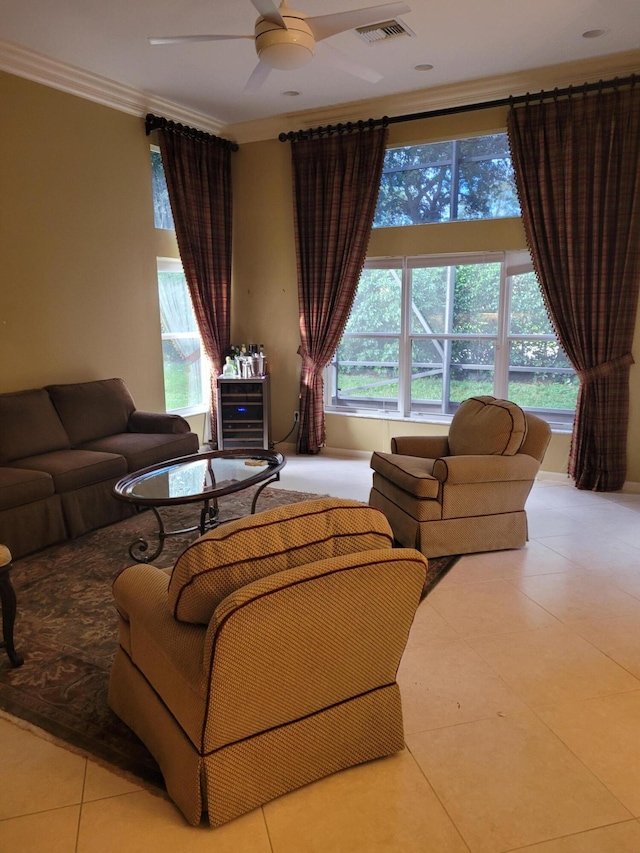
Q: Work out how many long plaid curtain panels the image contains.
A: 3